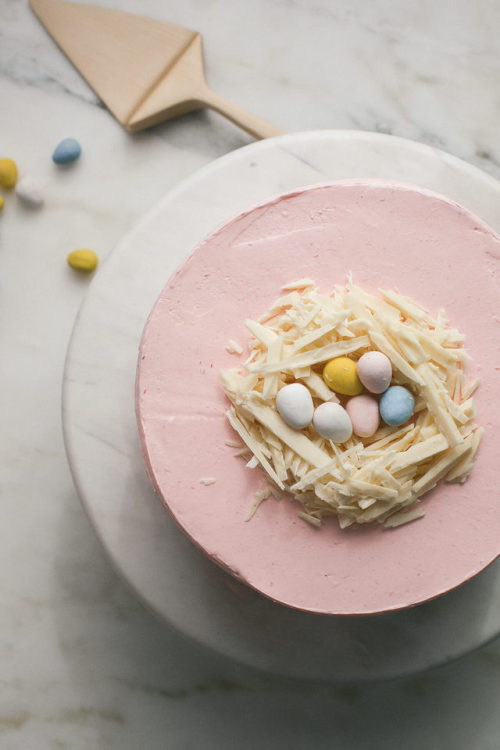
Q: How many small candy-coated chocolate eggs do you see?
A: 11